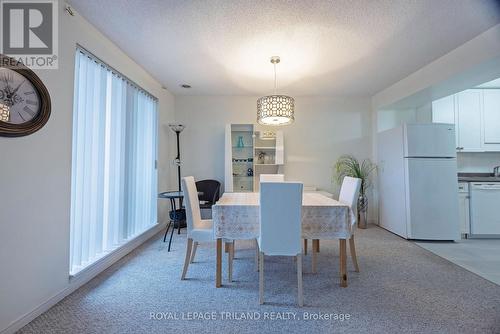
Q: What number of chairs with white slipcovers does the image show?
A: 4